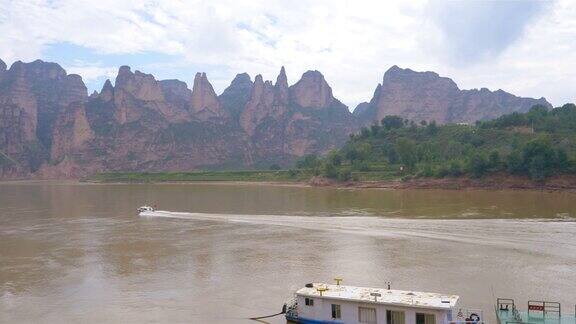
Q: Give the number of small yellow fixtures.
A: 2